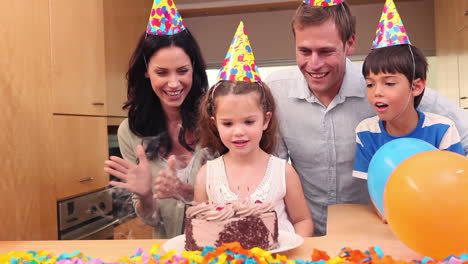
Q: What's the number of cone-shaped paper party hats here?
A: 4